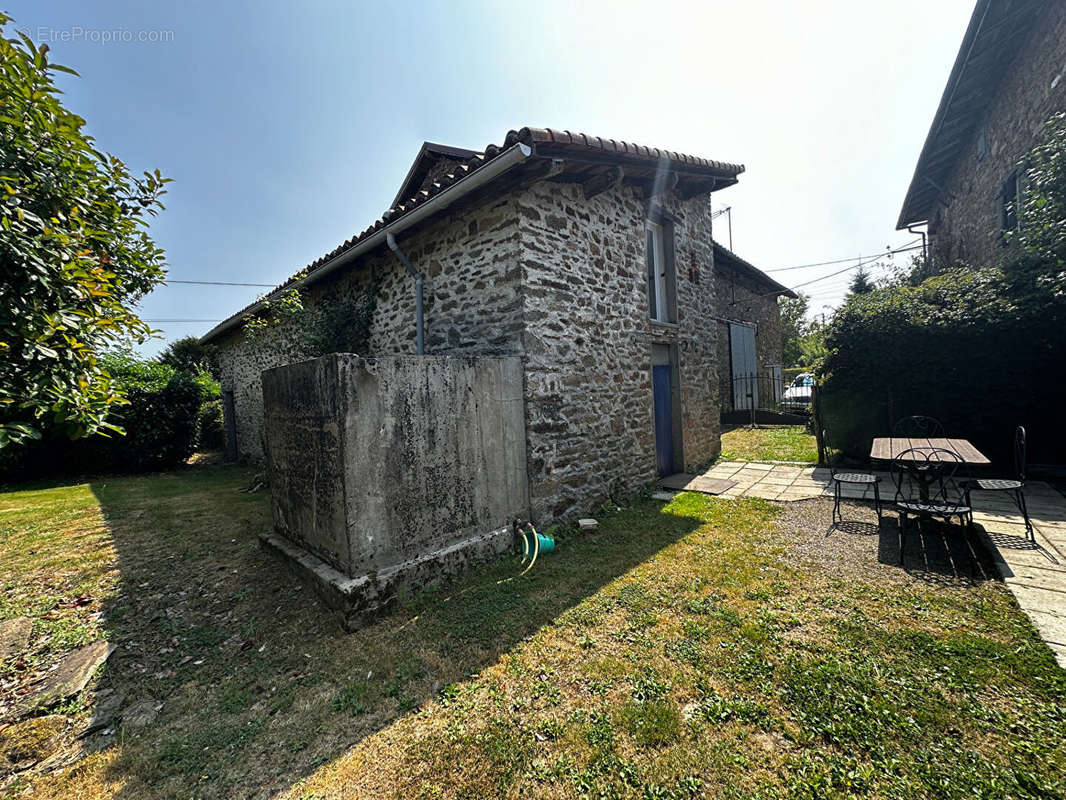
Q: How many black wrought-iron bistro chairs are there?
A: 4